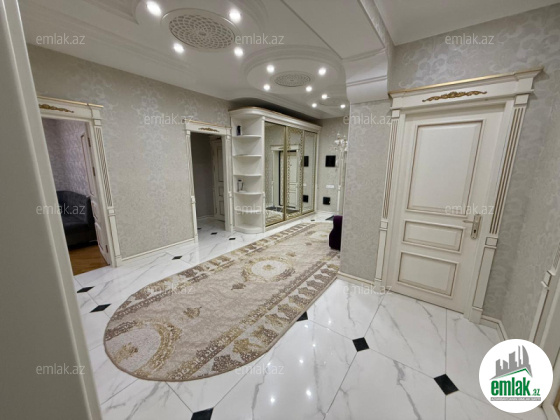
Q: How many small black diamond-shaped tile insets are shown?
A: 11